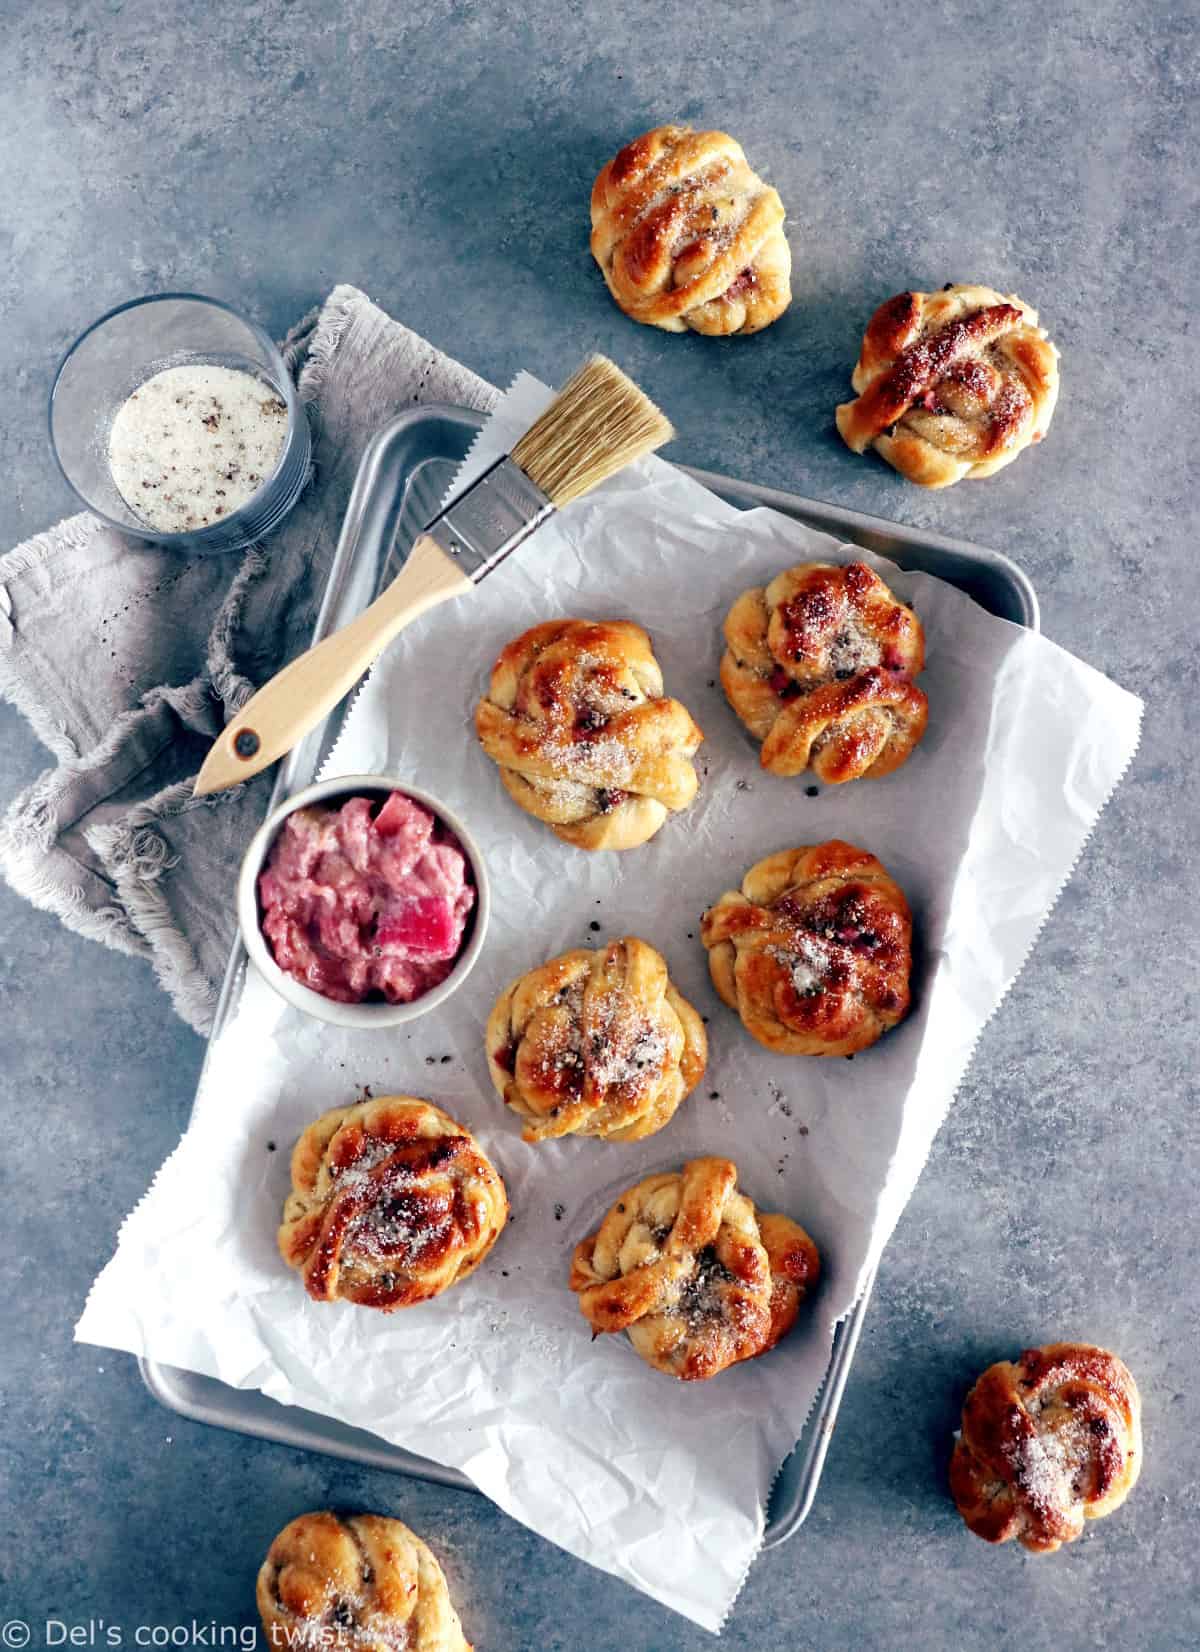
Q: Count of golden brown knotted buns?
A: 10